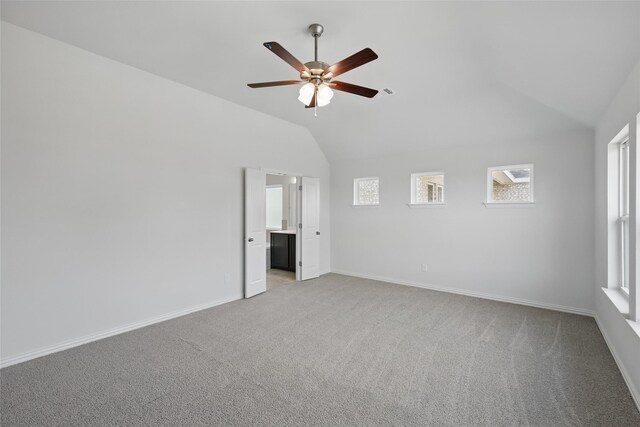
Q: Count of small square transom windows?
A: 3